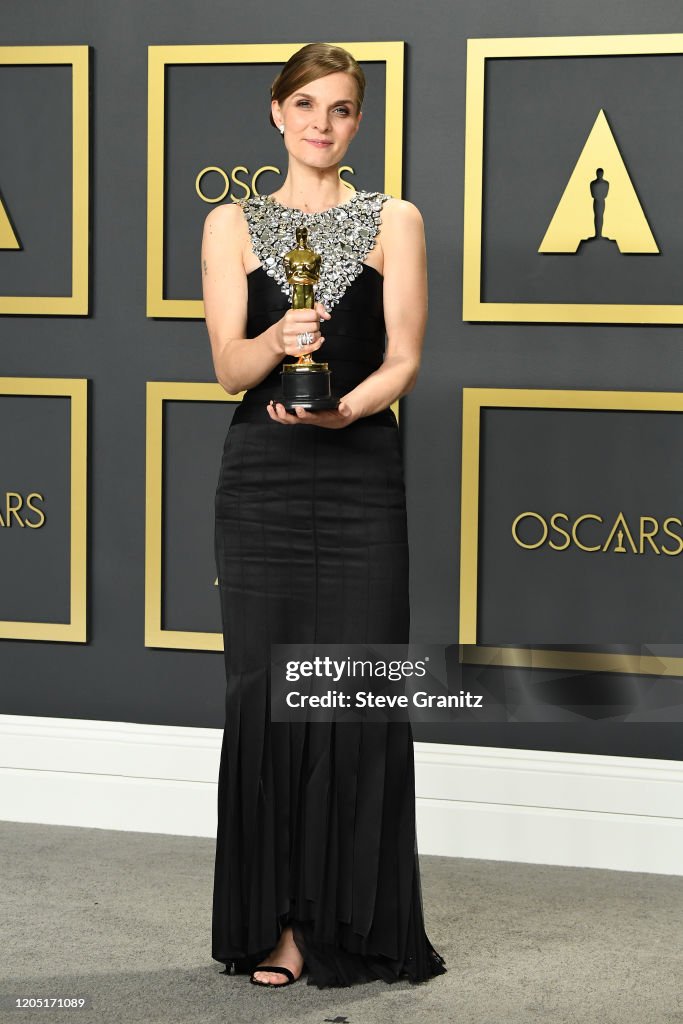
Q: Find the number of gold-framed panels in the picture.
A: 6